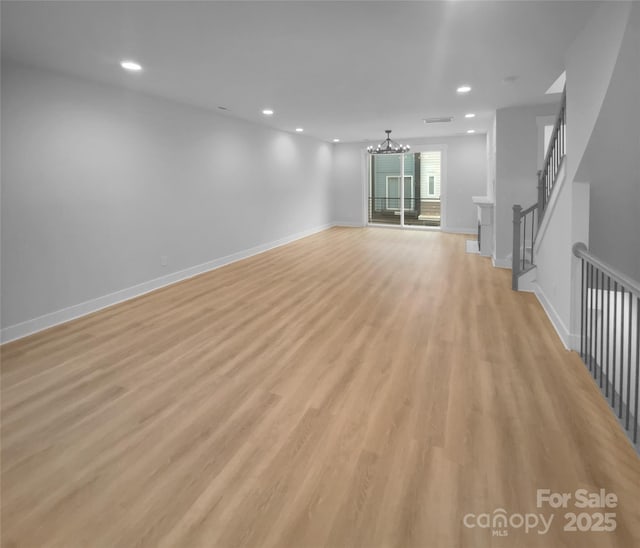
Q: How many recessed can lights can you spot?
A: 7